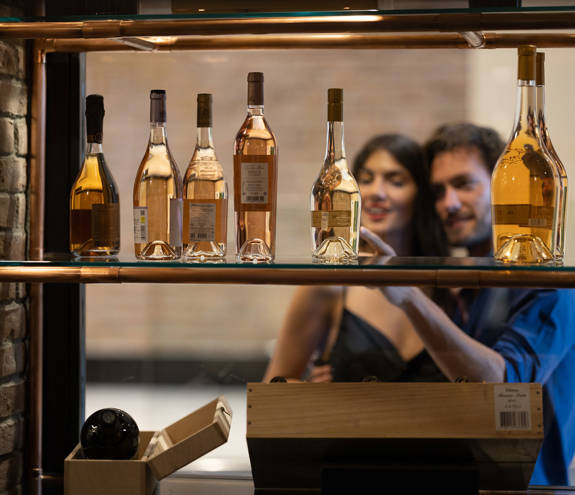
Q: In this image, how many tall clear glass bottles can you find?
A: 7